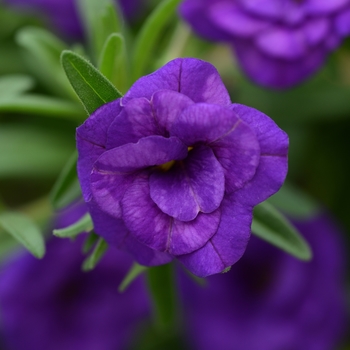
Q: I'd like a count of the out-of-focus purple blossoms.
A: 4